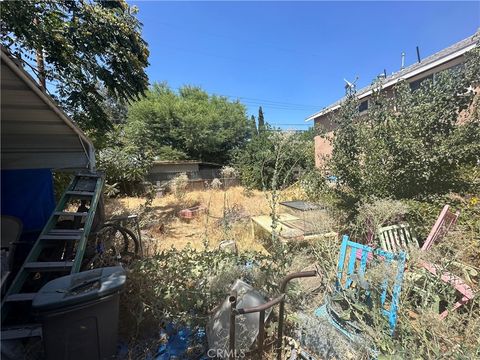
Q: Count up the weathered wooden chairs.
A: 3